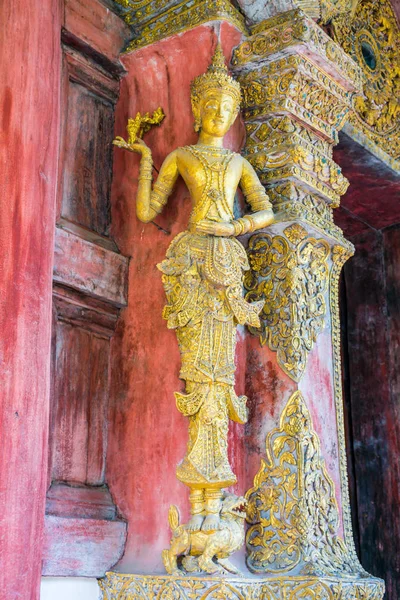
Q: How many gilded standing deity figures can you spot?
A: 1